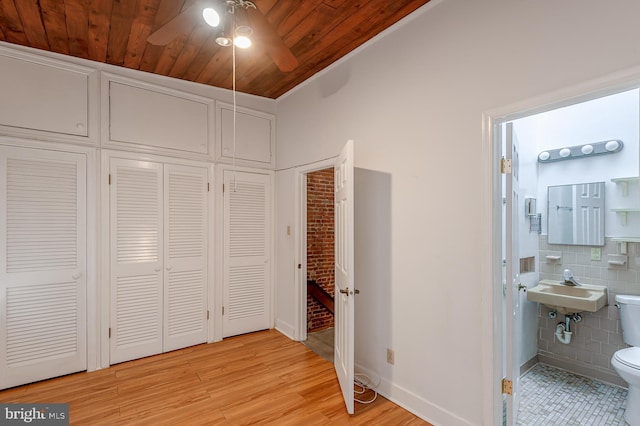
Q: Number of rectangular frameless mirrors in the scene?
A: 1